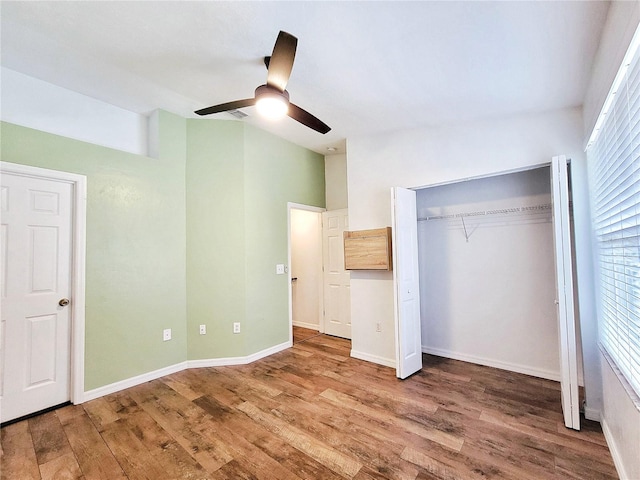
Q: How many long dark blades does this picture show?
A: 3